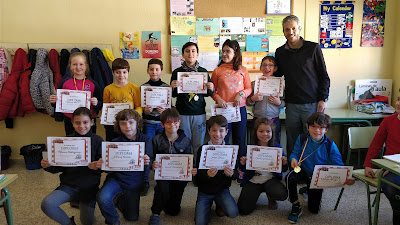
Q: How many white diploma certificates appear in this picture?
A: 12